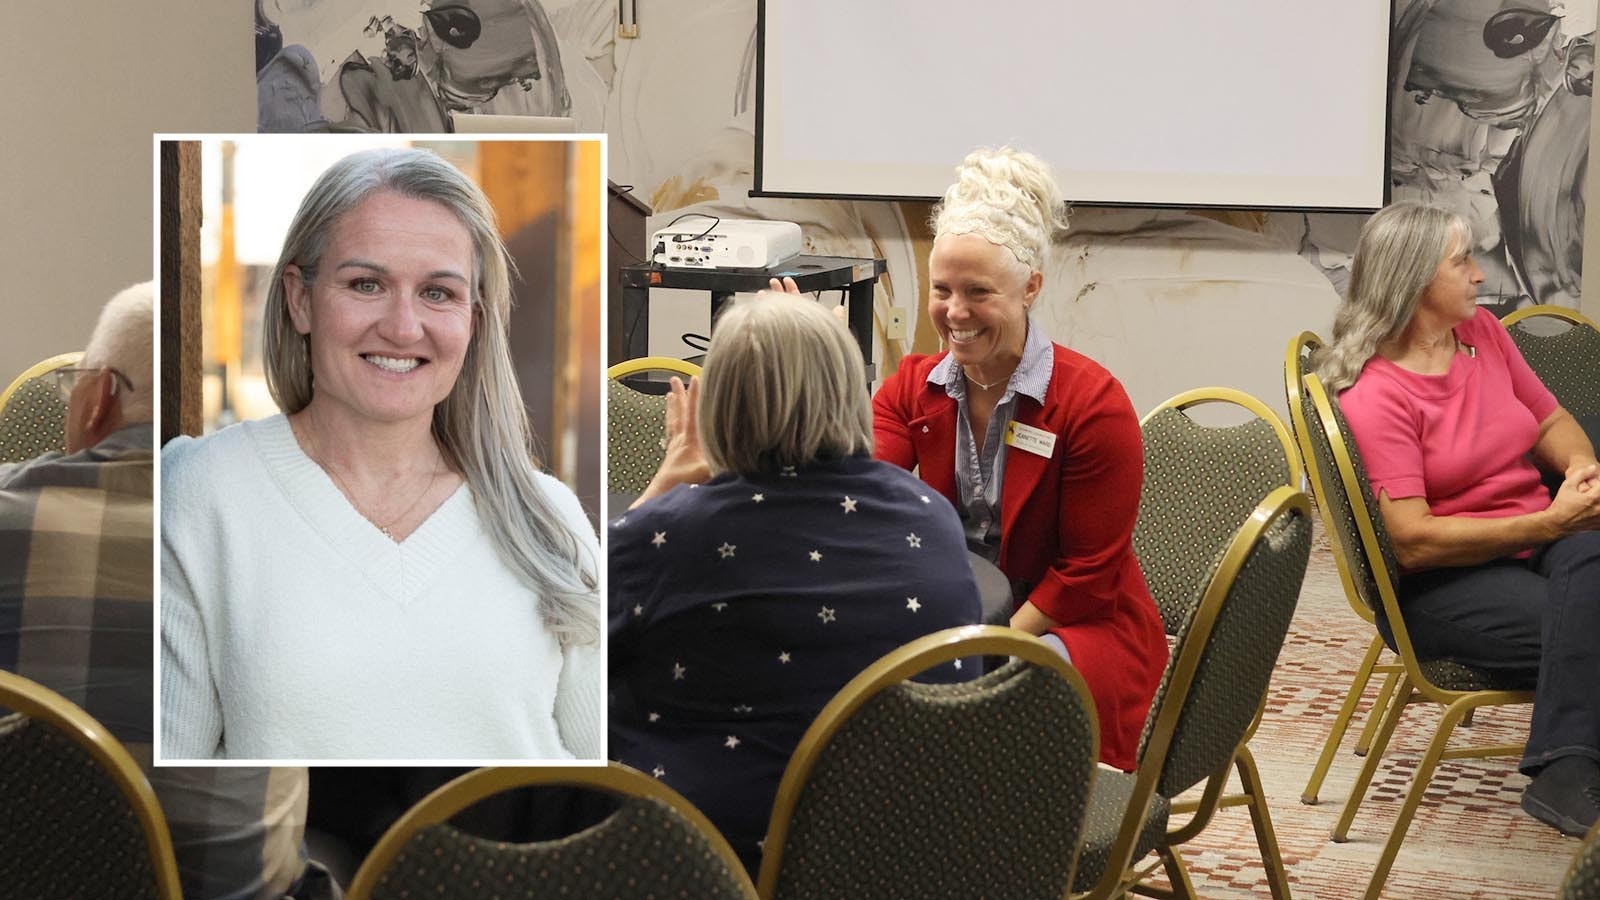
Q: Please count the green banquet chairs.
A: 11